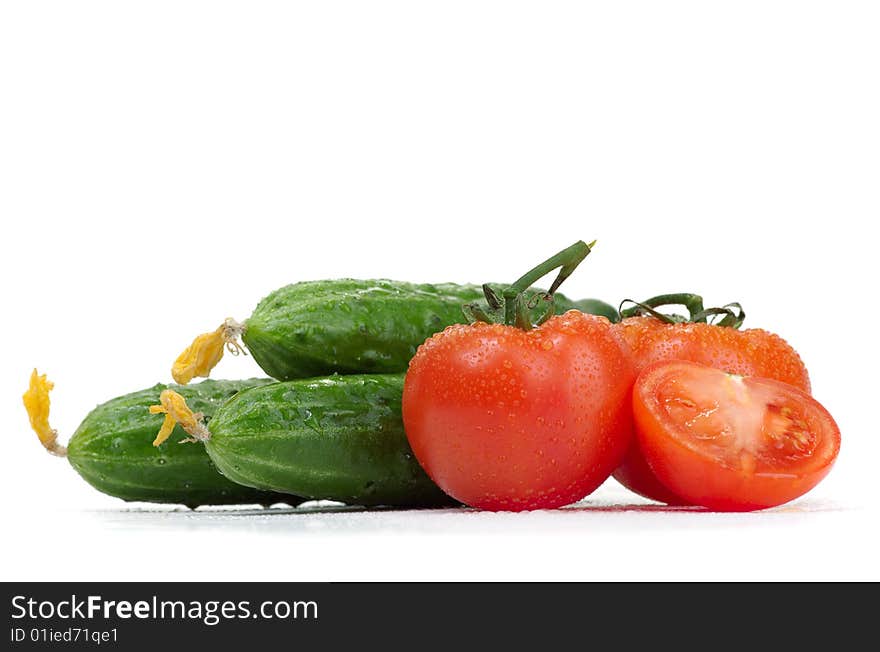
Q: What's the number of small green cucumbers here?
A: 3